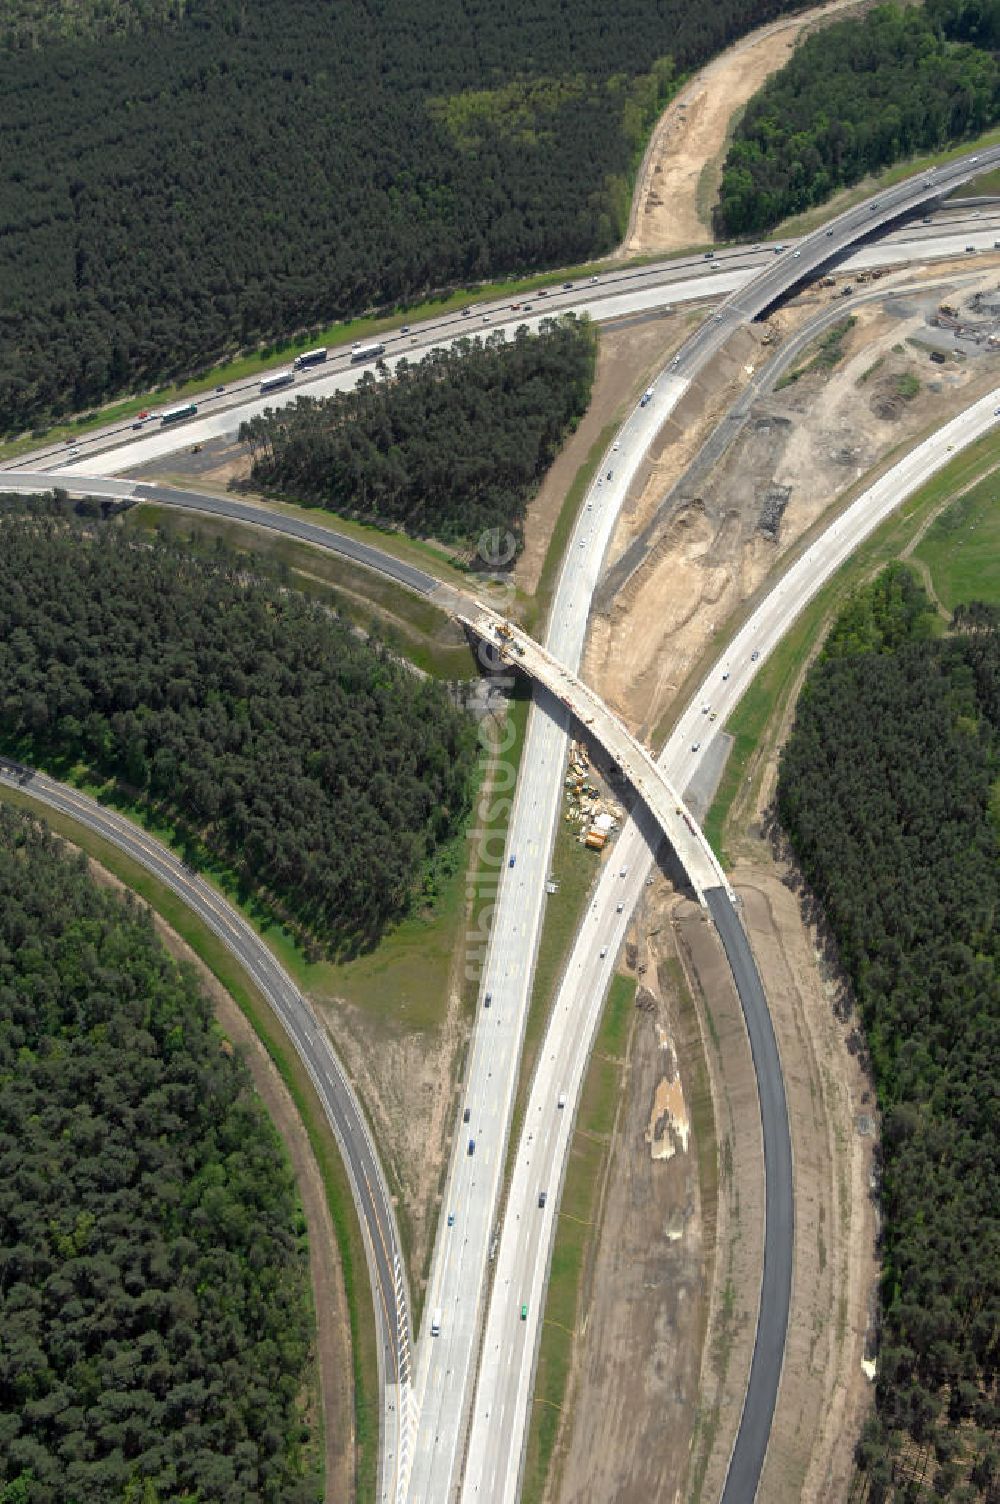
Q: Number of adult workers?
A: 0